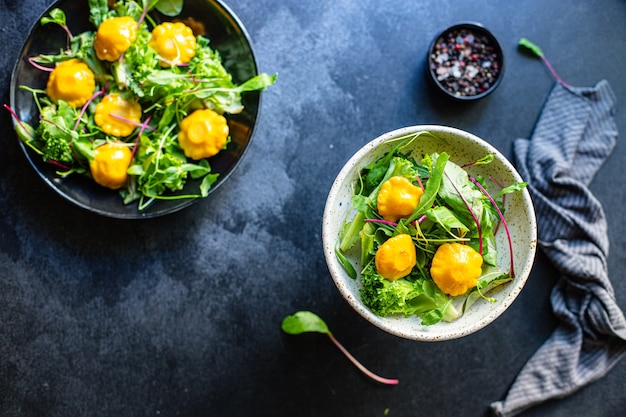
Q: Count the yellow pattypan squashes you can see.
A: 9